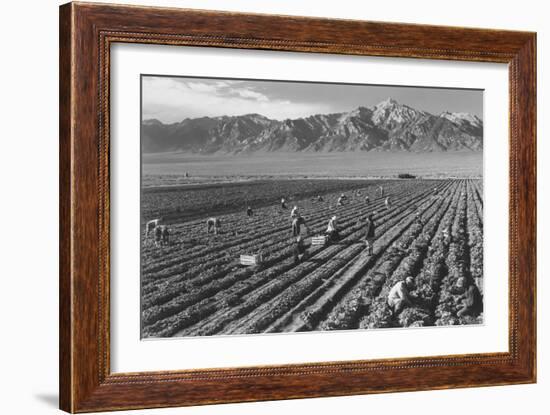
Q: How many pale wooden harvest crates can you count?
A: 2